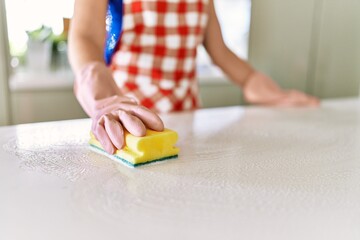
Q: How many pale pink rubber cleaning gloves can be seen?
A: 2